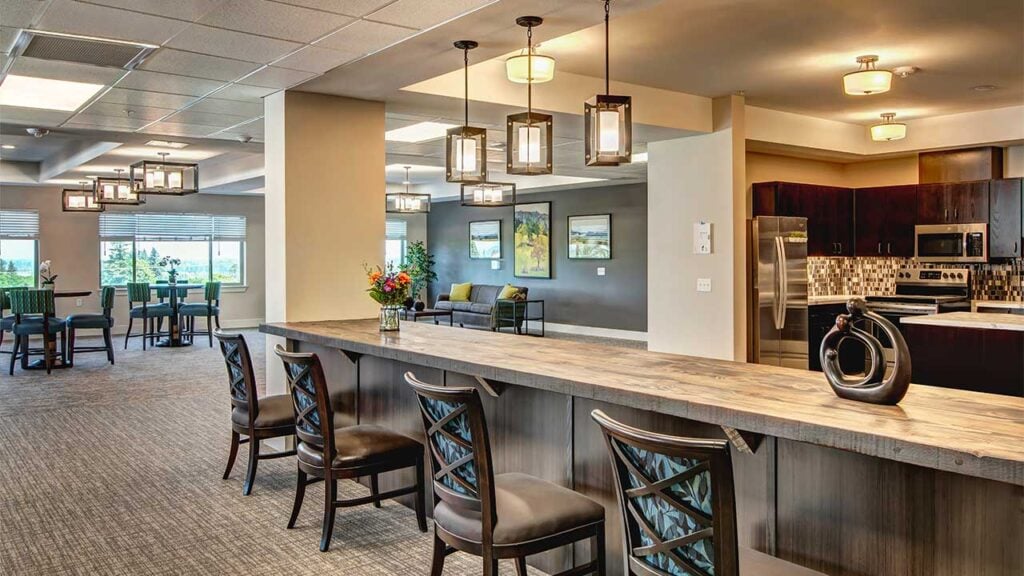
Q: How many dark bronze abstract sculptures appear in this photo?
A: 1